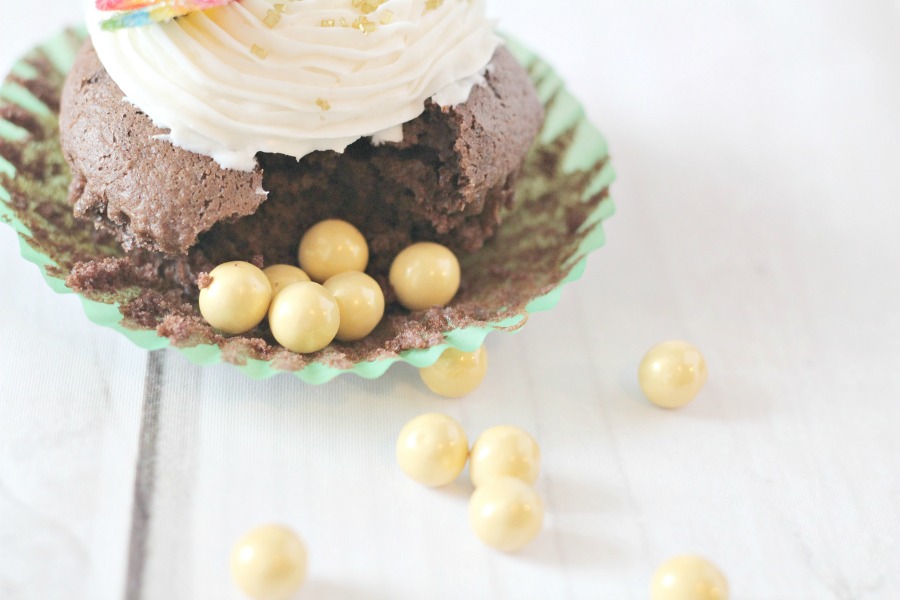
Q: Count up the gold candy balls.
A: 13